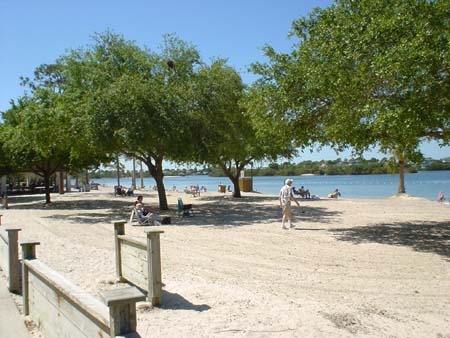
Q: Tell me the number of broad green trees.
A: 4